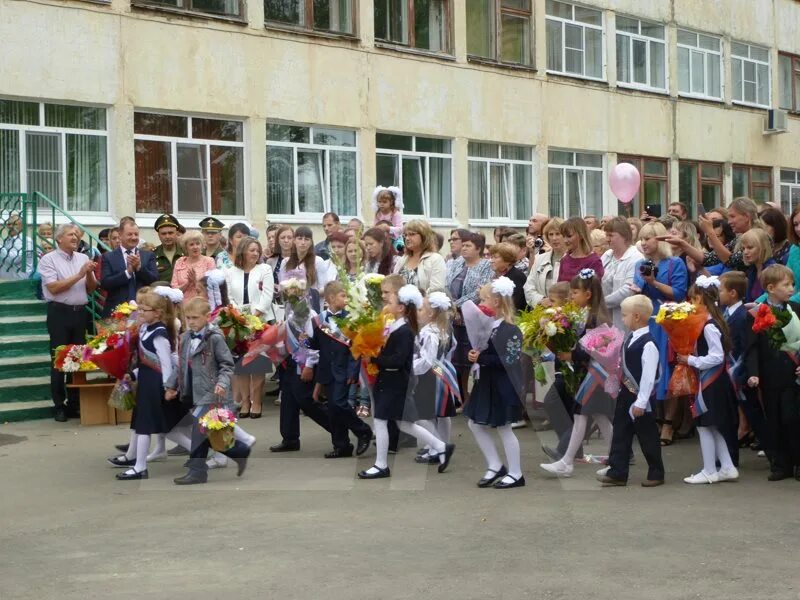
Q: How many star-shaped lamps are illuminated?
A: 0